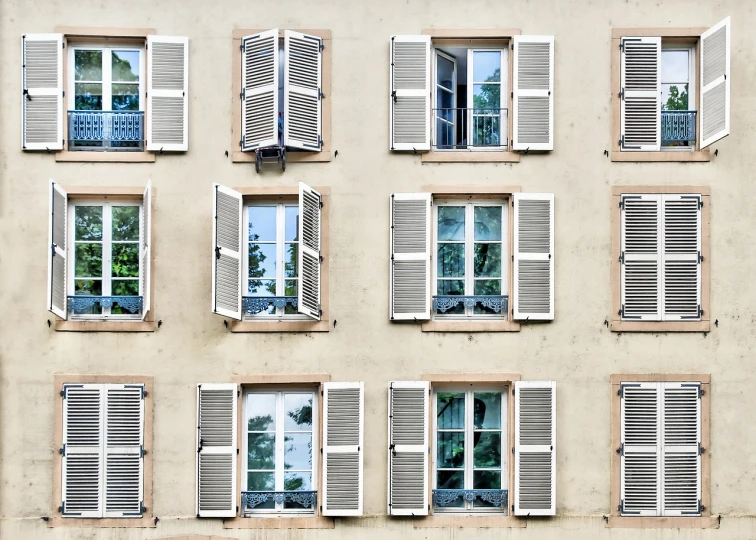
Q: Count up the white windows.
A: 12